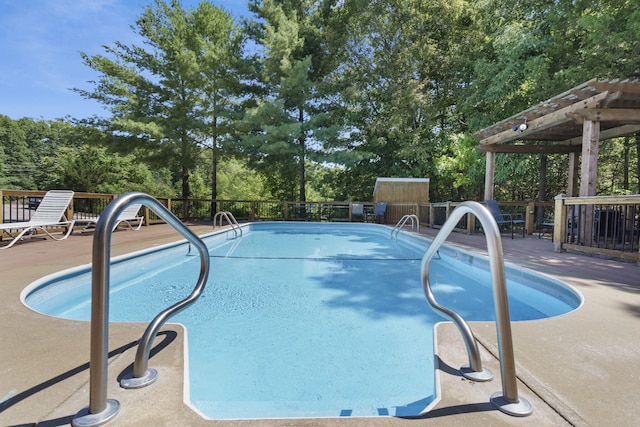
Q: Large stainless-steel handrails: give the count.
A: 2